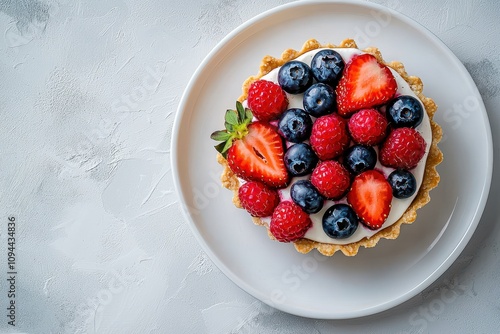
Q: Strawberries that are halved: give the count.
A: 3